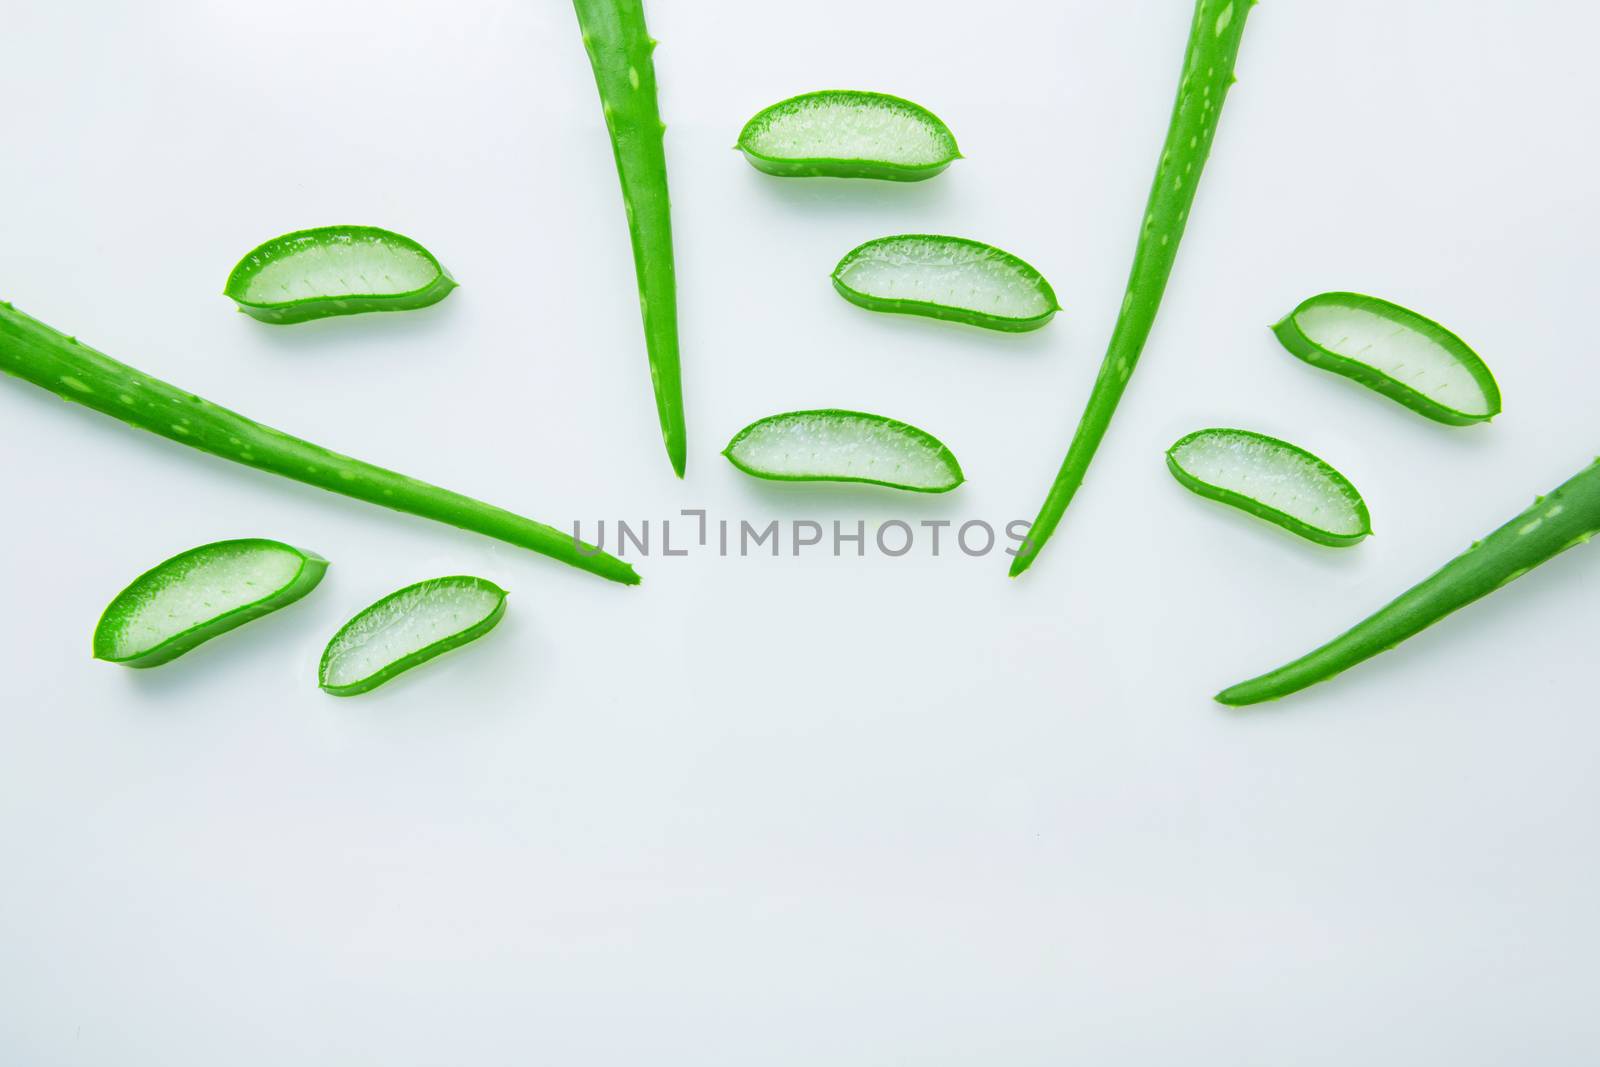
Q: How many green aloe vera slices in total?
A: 8